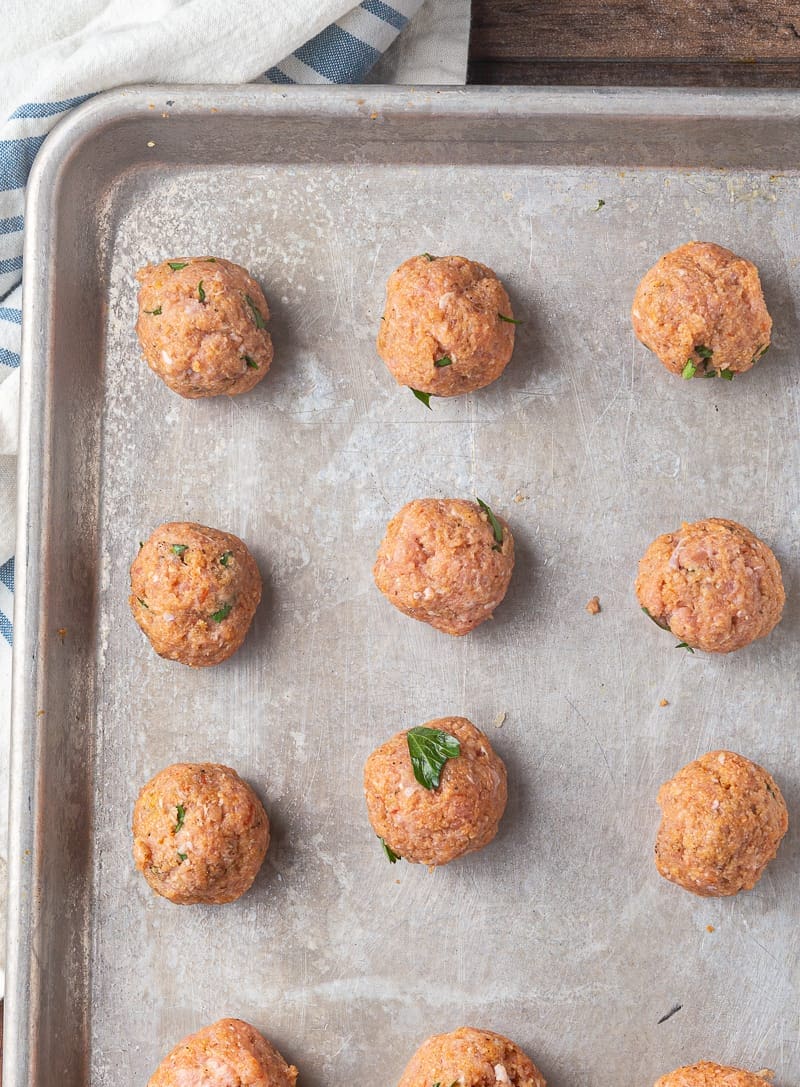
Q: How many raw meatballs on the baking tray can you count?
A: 12